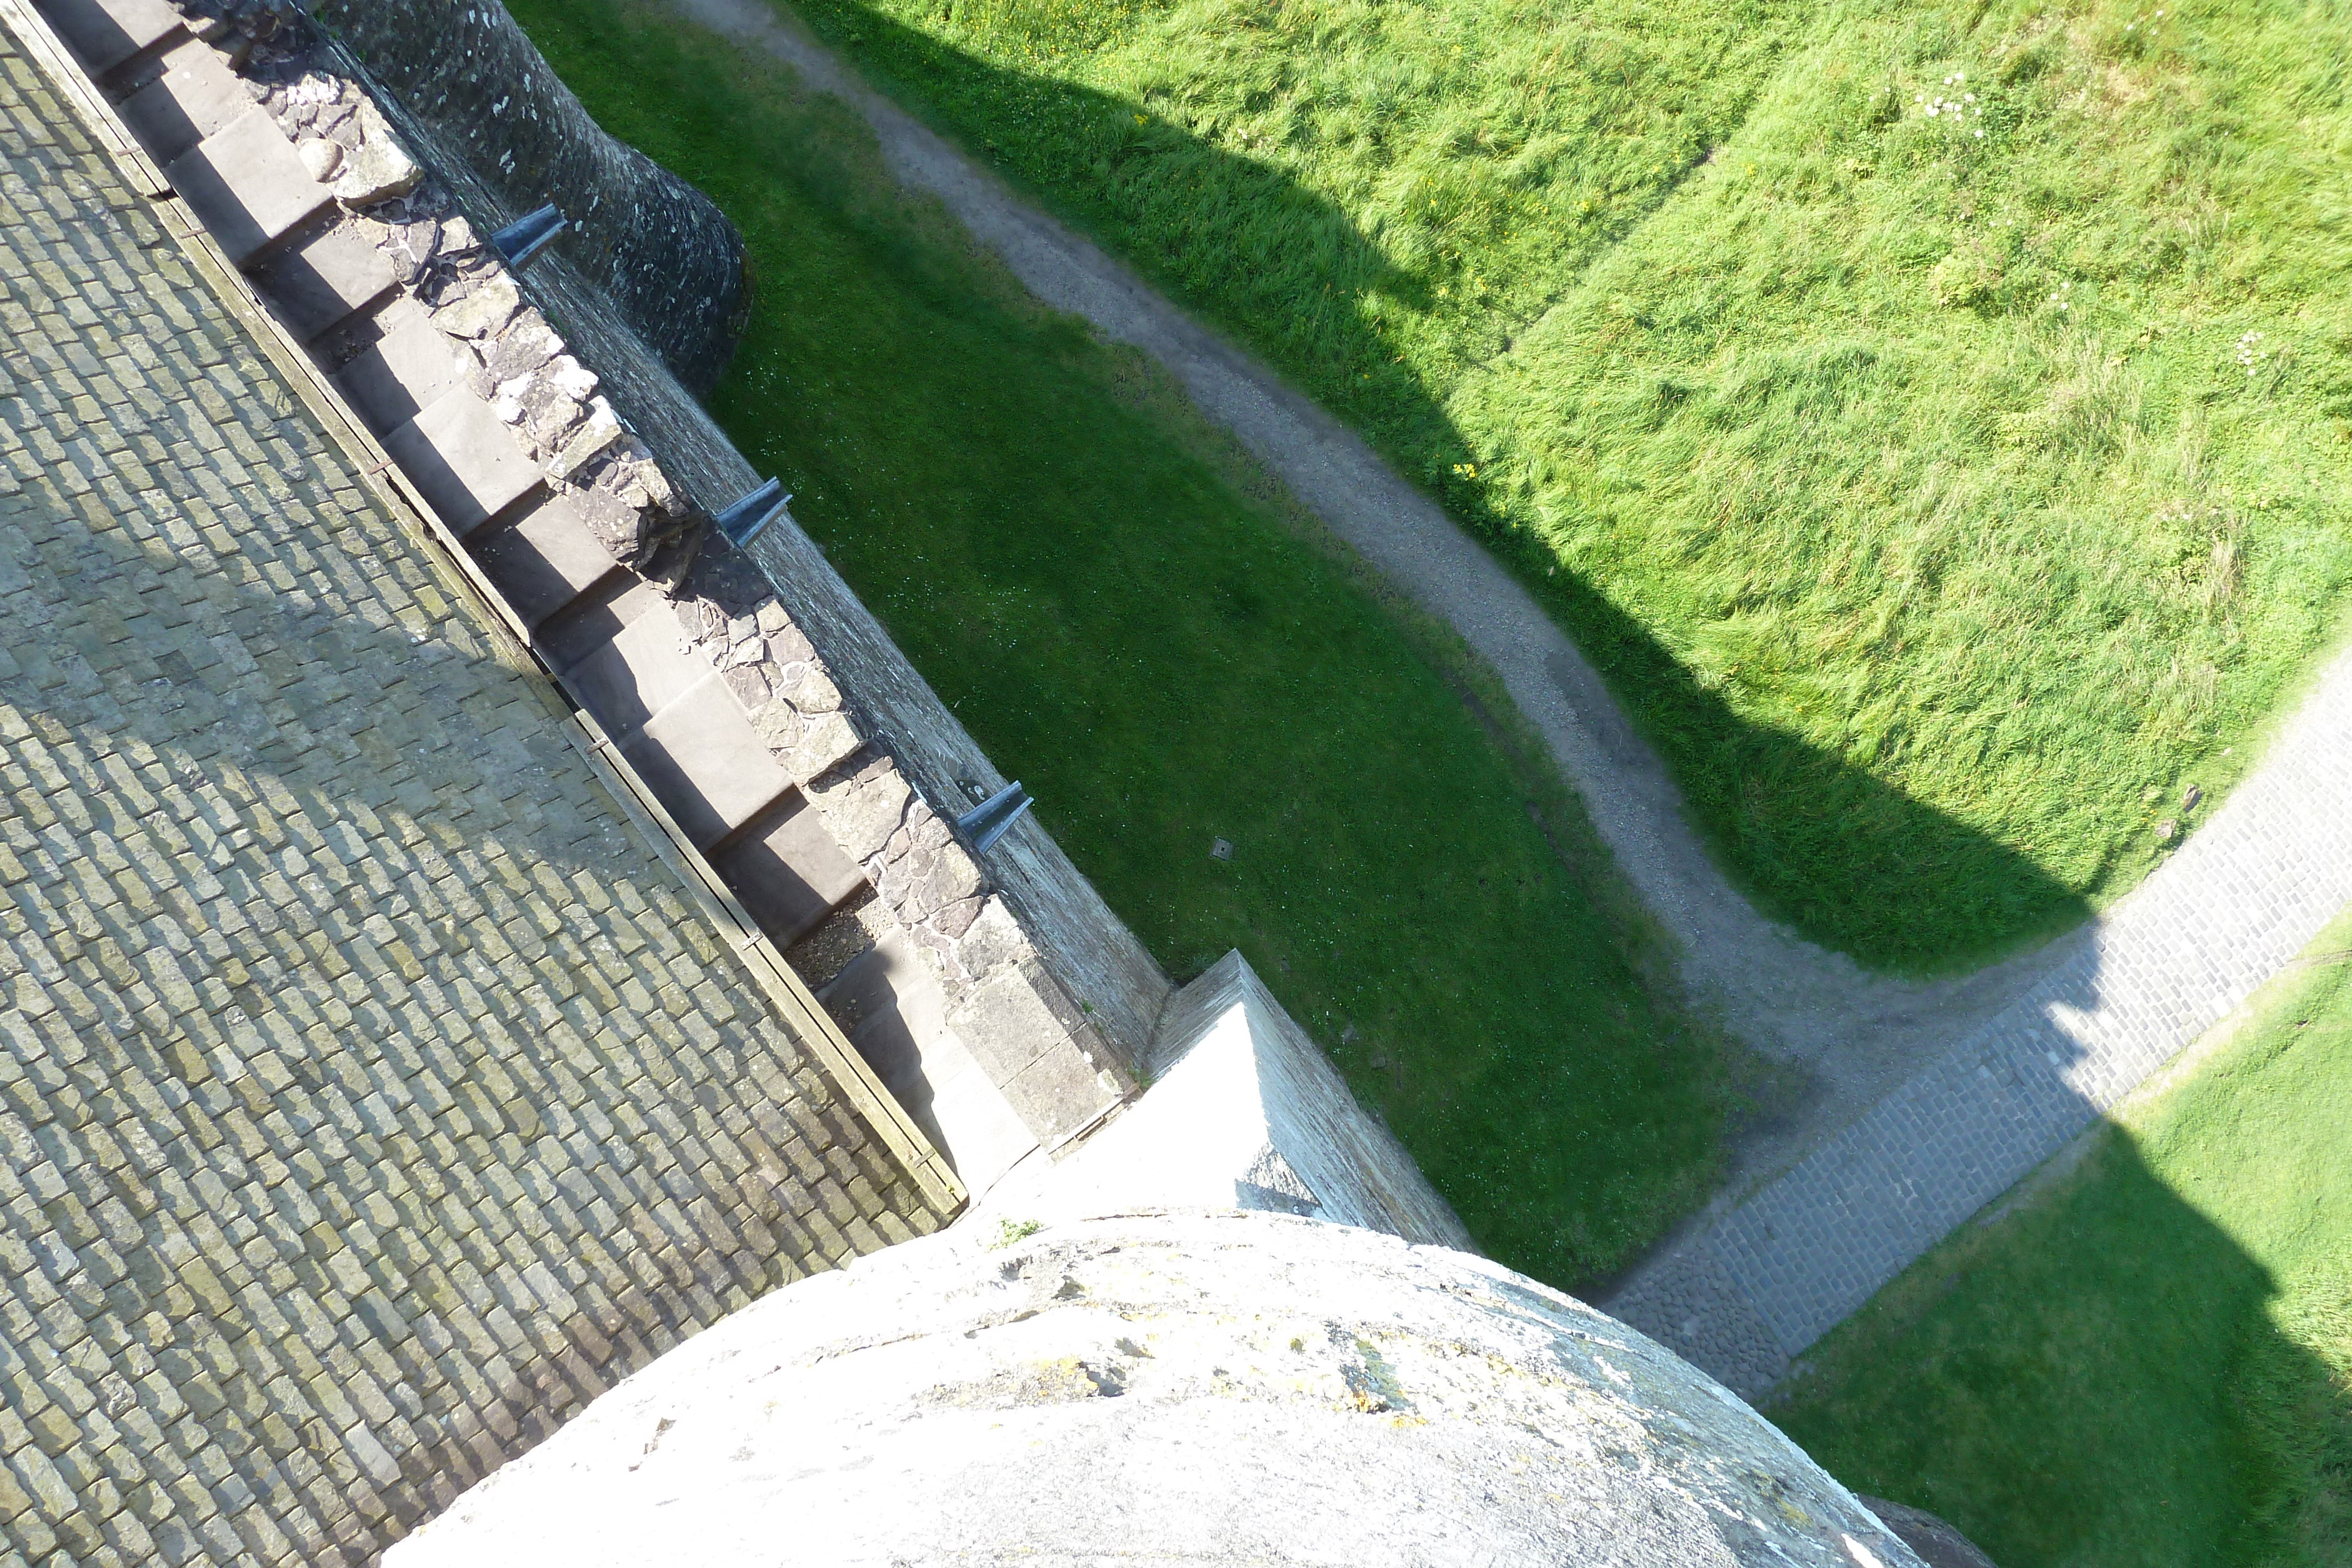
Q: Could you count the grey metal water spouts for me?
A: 3